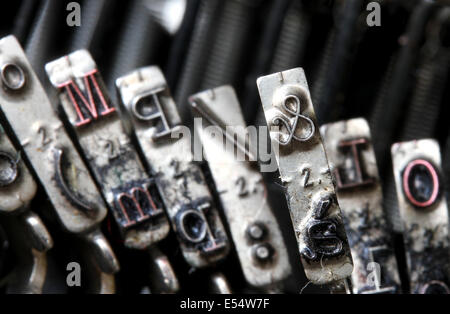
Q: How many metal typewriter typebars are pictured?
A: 8